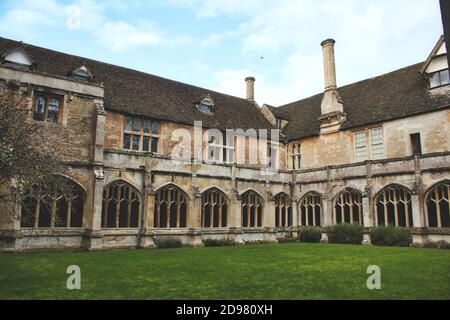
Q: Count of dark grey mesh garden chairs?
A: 0